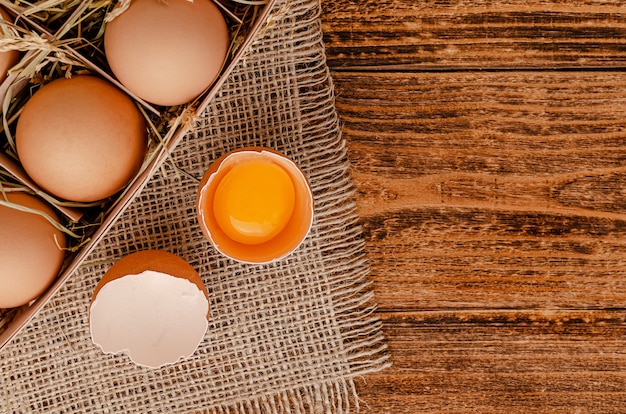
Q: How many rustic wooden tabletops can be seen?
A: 1